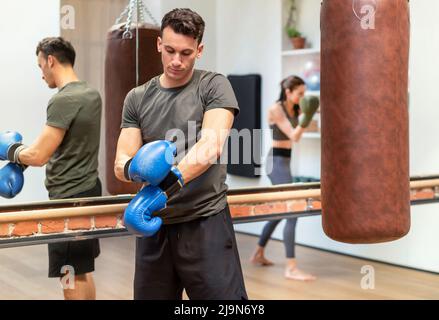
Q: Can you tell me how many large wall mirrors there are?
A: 1